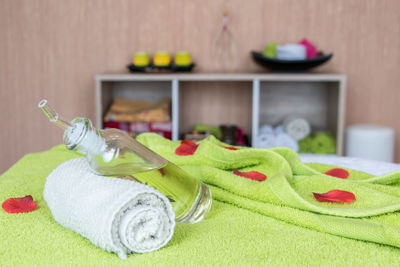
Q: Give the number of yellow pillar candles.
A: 3